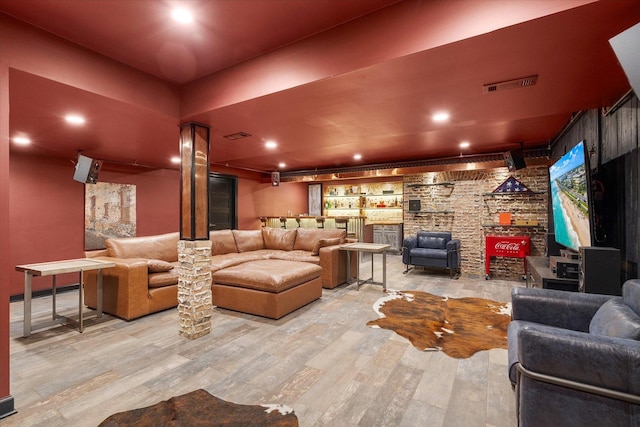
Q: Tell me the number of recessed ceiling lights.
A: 9